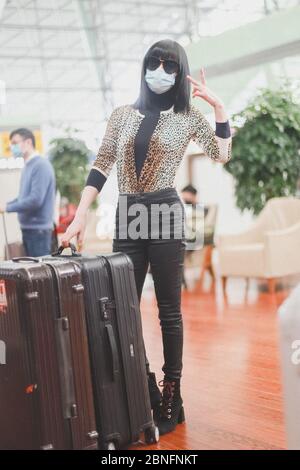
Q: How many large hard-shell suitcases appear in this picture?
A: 2